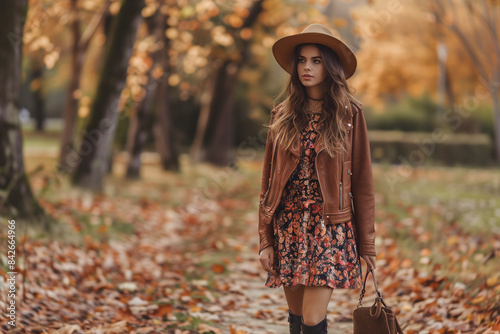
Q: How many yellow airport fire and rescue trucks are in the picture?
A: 0